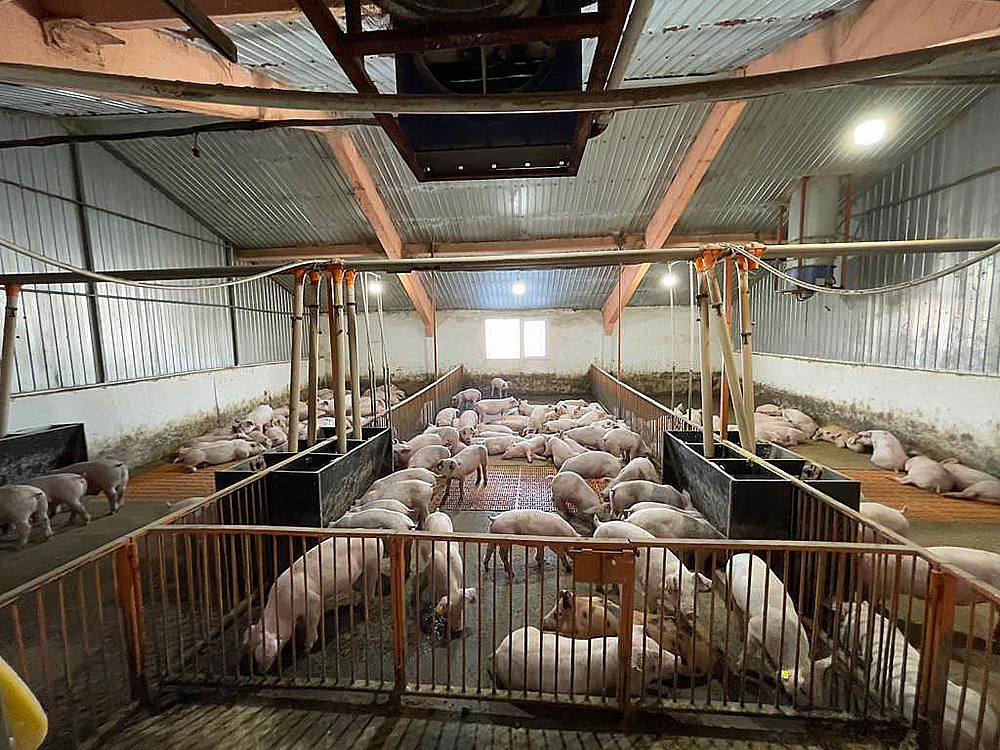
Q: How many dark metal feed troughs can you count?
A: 3